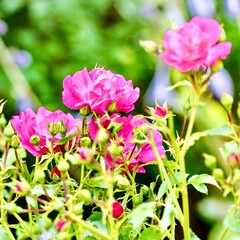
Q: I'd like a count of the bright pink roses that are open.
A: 4